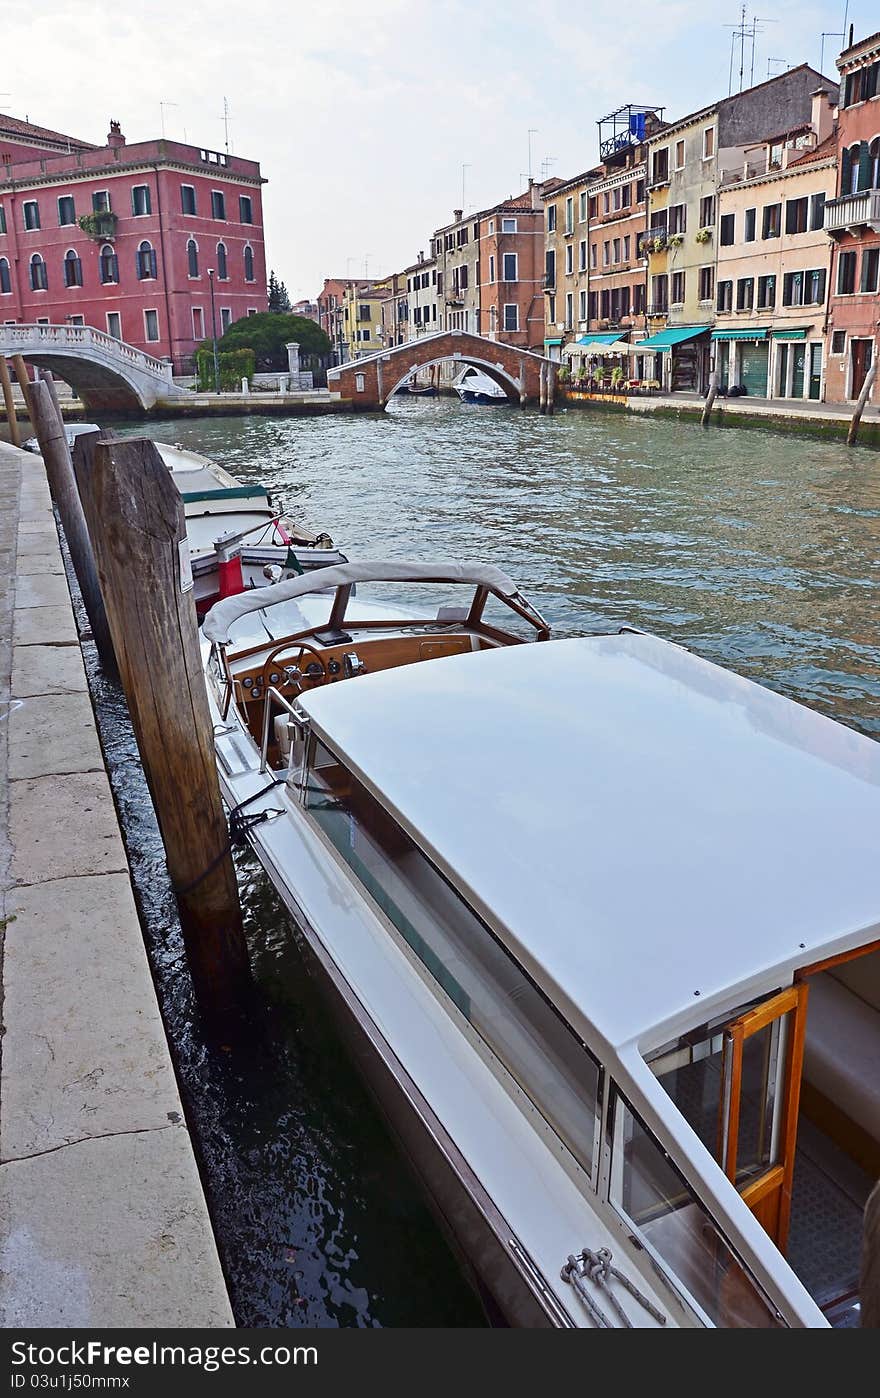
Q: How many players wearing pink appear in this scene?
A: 0